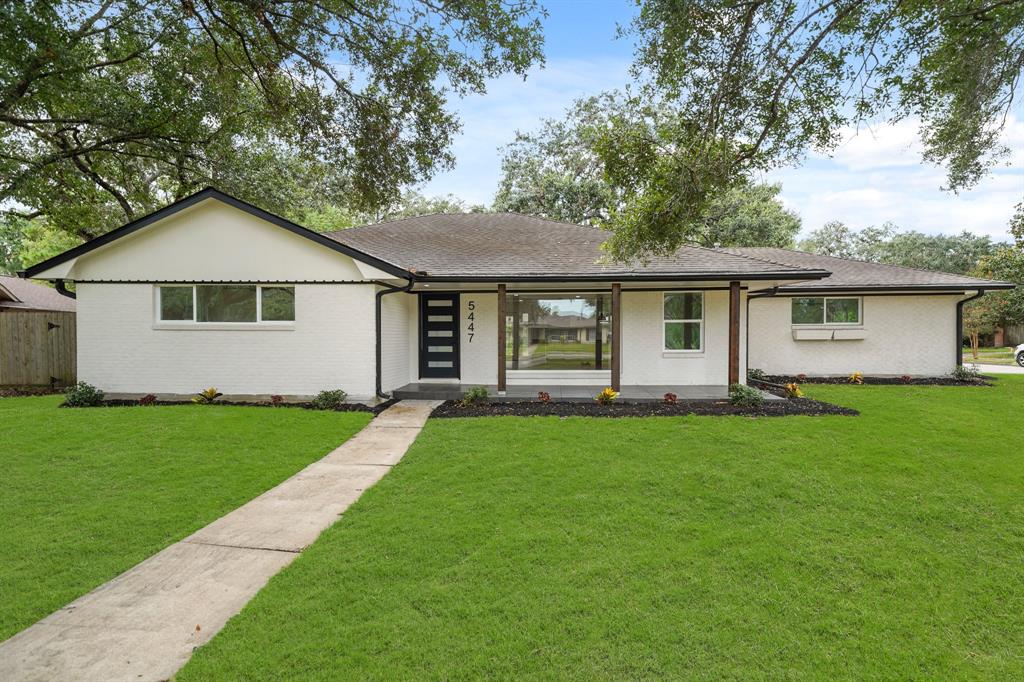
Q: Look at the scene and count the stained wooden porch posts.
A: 3